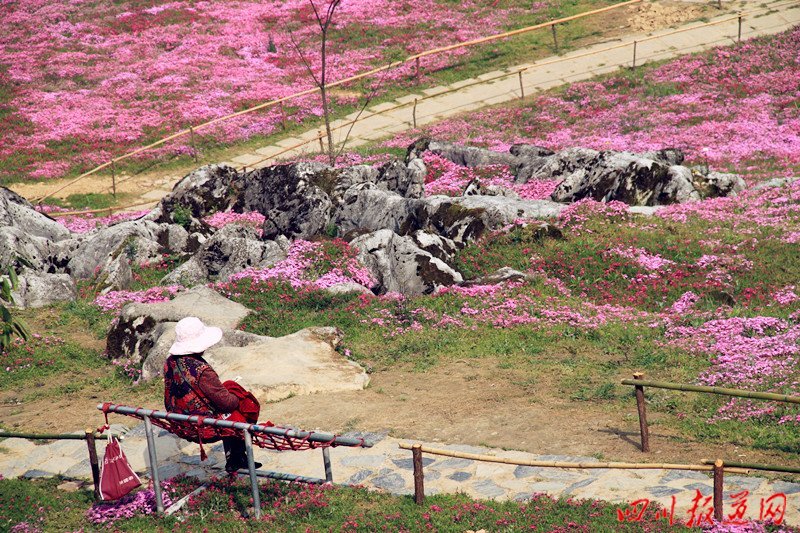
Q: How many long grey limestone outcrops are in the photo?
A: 1